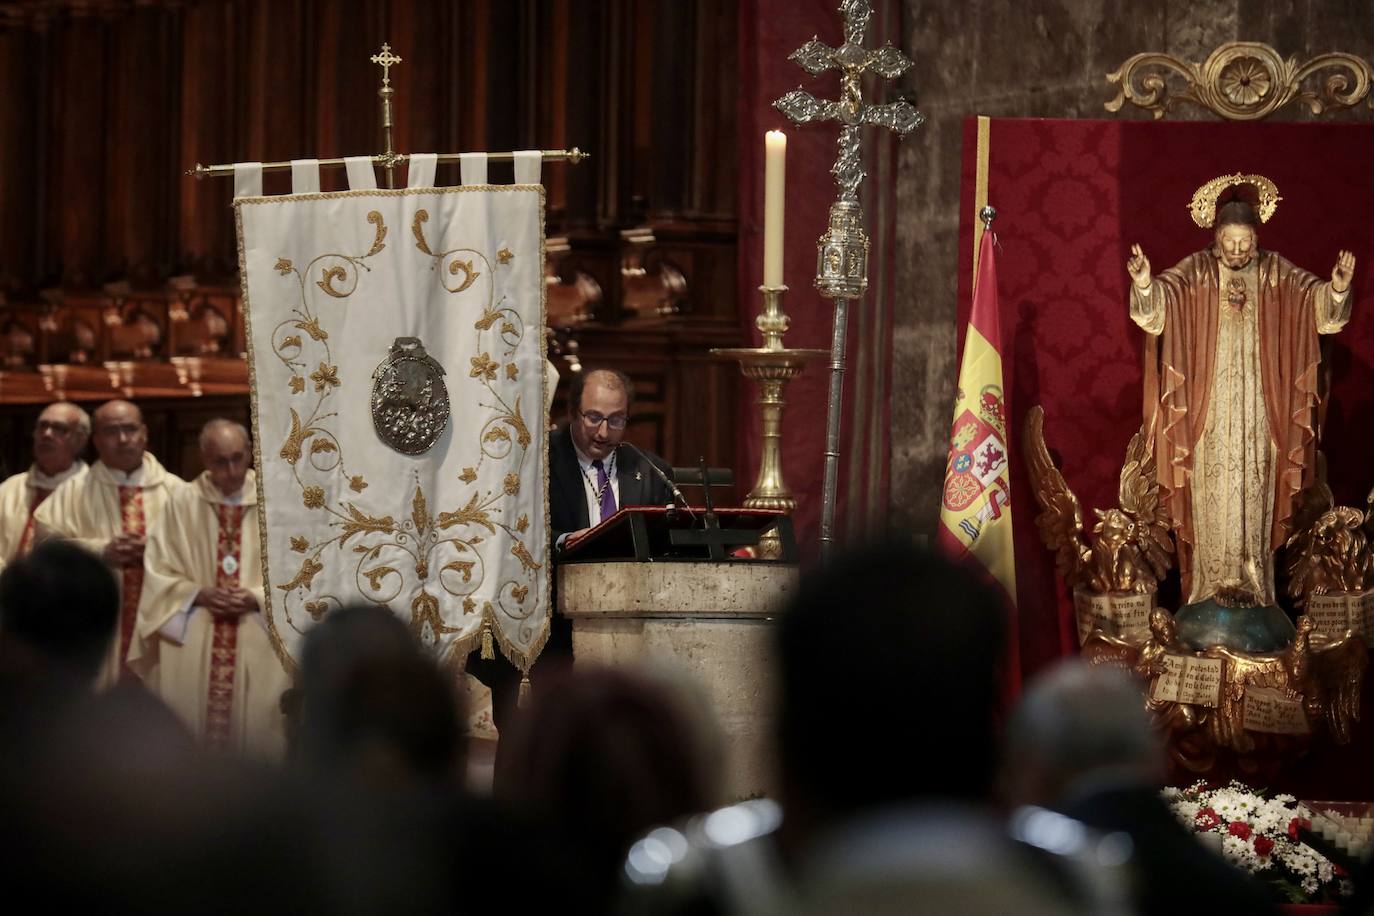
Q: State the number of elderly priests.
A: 3